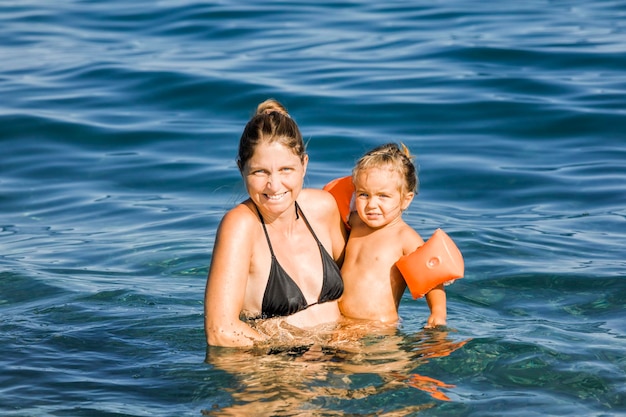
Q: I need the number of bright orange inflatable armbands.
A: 2